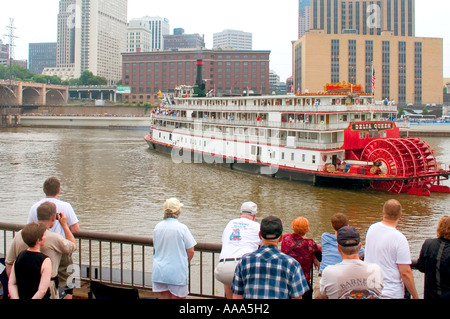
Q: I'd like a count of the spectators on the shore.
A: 11